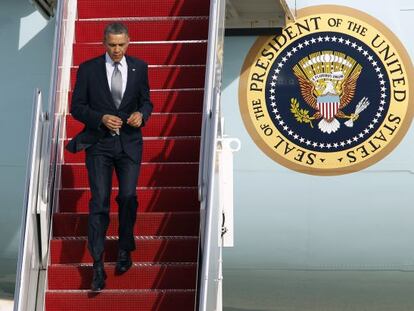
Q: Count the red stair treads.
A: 13